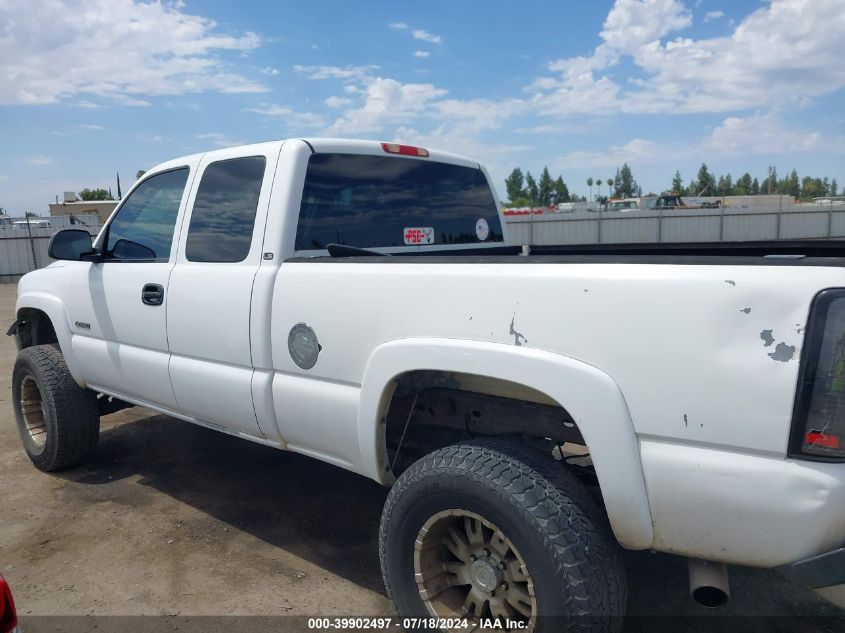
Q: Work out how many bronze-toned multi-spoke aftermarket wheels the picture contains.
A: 2